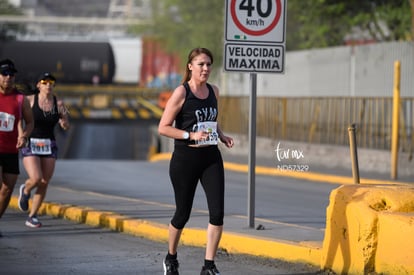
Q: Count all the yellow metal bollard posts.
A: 2